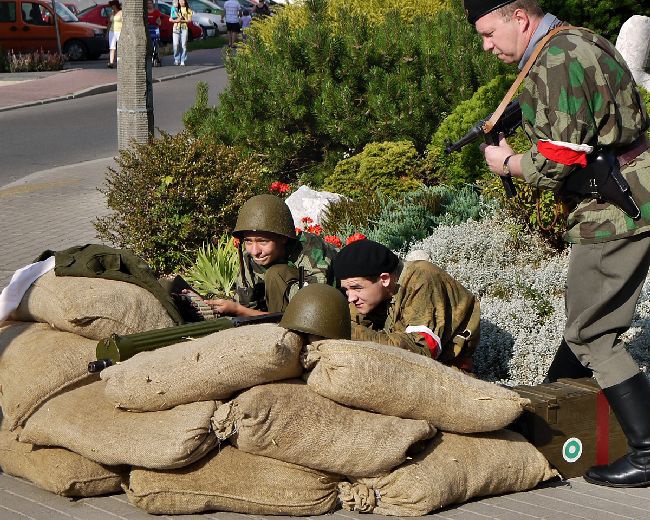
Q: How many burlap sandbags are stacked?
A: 9